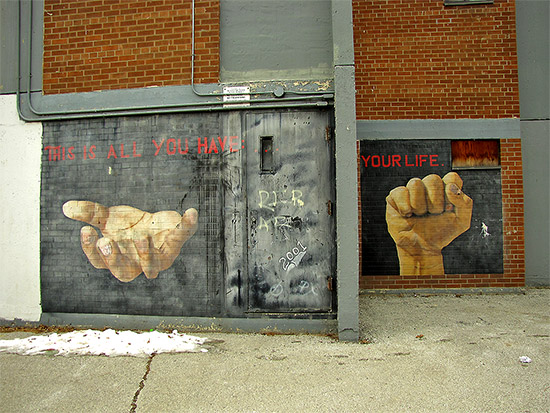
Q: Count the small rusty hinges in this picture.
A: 3